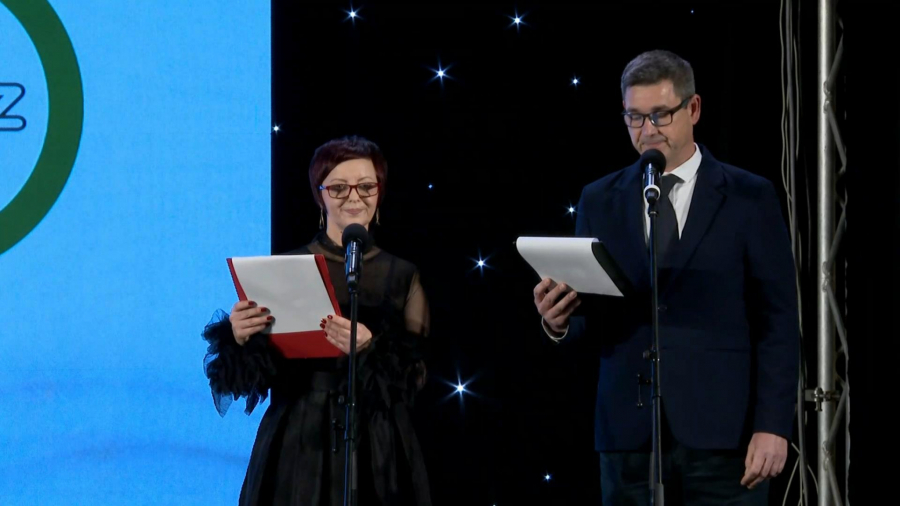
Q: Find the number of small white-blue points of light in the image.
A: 11